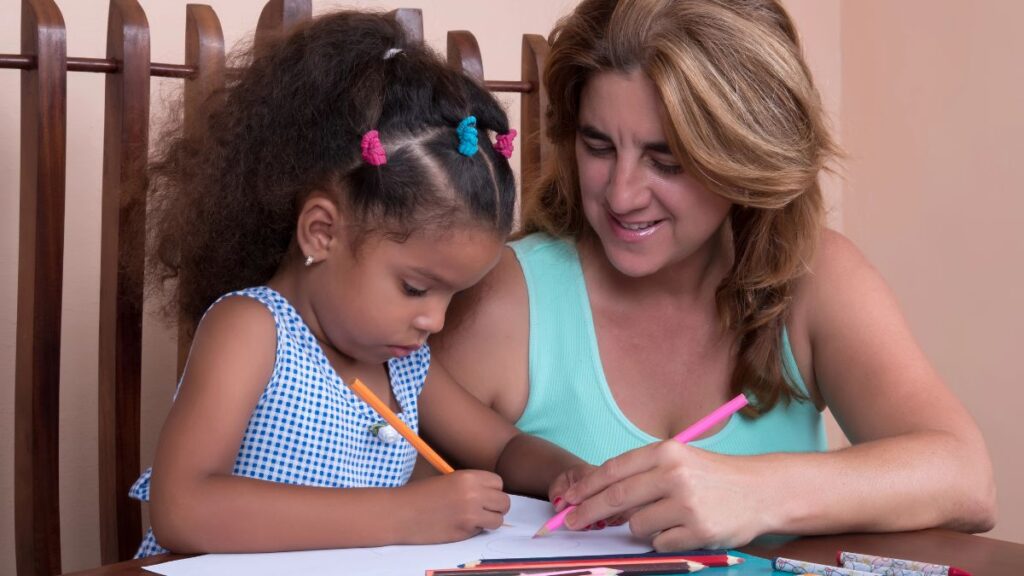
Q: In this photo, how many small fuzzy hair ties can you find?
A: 3